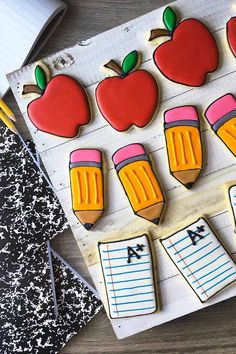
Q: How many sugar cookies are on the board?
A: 11